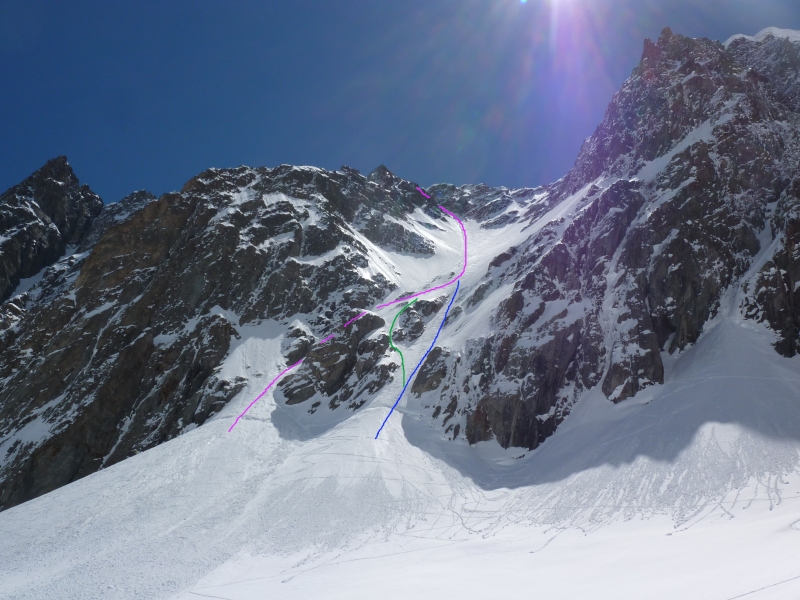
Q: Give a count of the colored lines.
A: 3